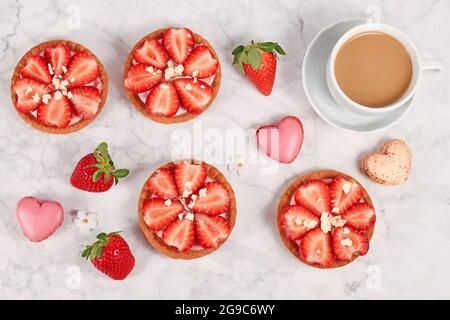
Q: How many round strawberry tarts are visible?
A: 4